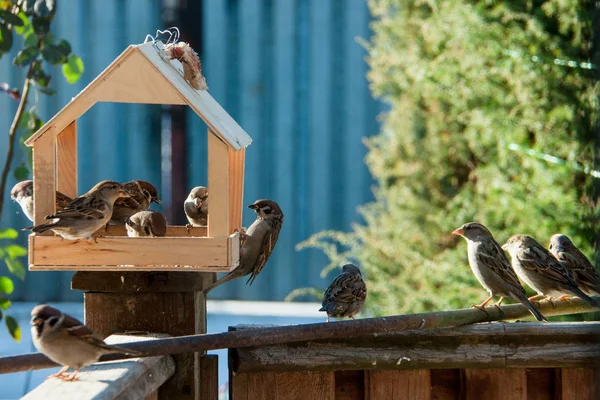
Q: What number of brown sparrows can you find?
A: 11